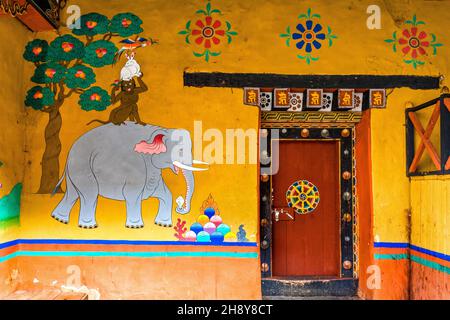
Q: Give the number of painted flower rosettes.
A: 3